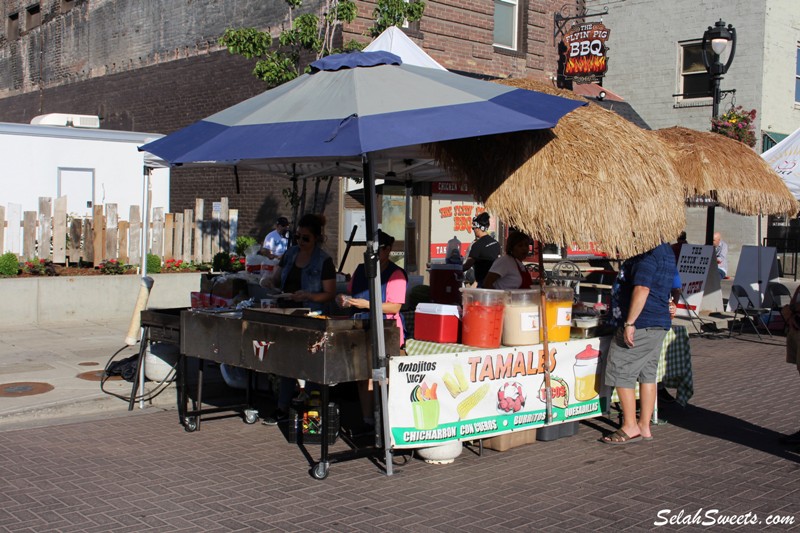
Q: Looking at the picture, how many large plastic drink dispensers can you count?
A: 3